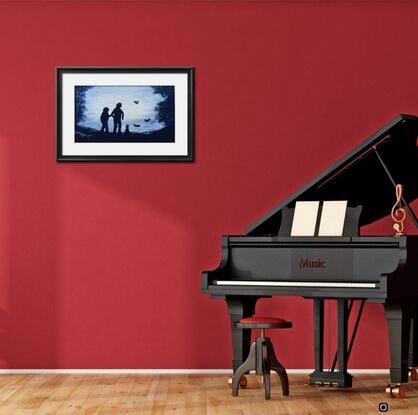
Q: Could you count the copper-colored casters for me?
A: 3